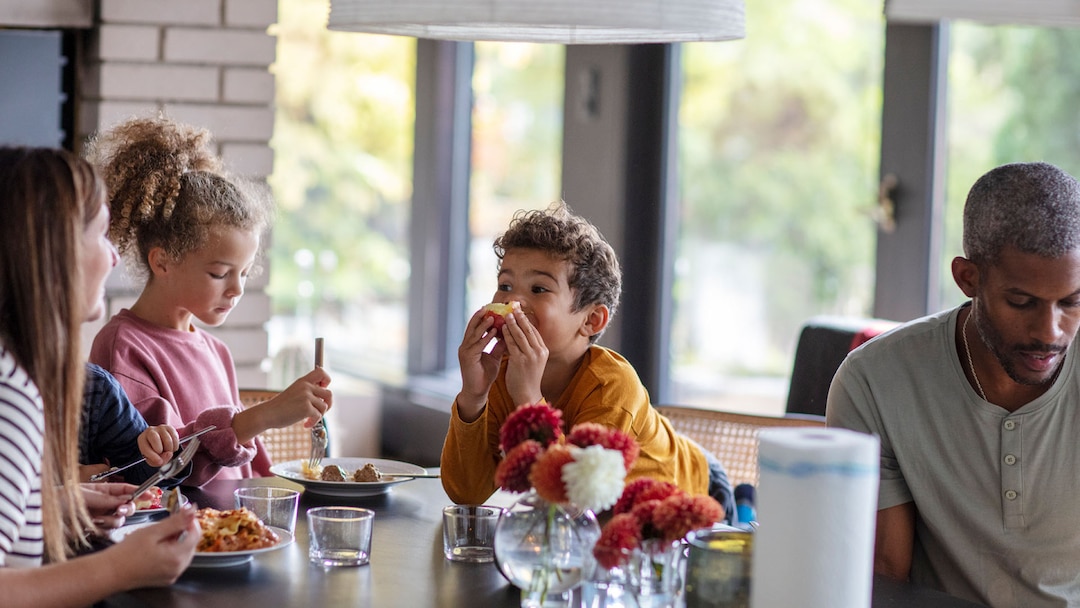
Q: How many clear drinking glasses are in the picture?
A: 3